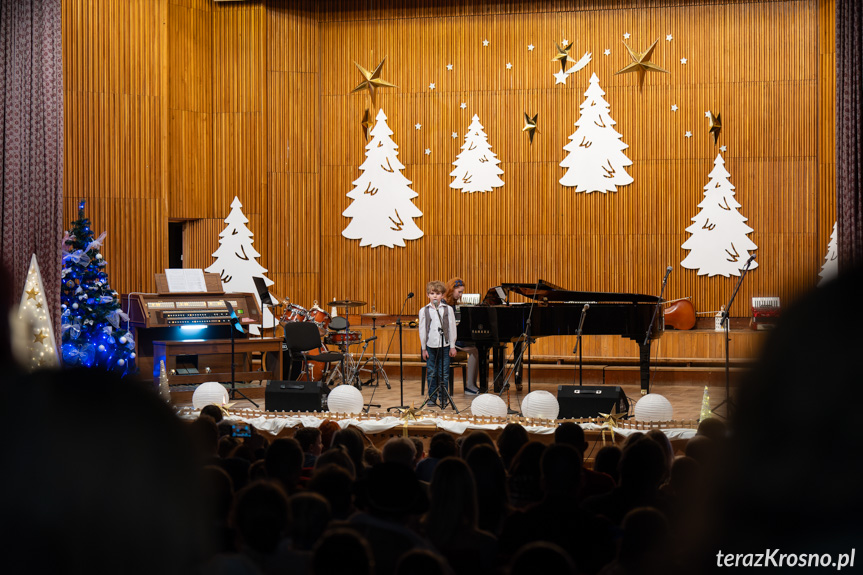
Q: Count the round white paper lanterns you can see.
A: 5